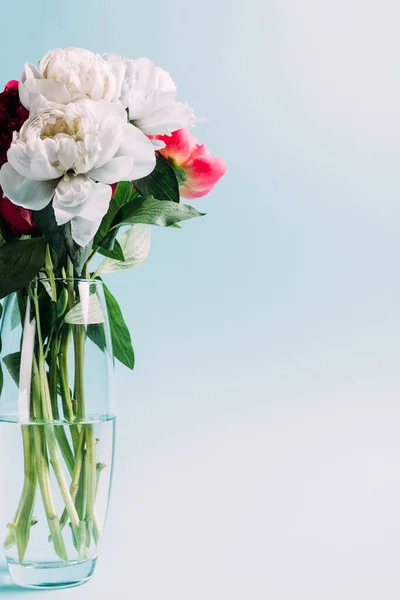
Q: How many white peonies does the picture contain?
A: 3